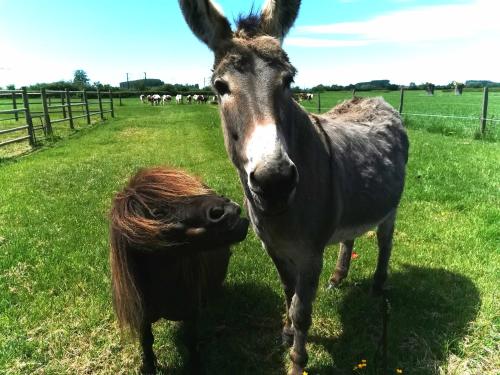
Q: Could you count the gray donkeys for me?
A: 1